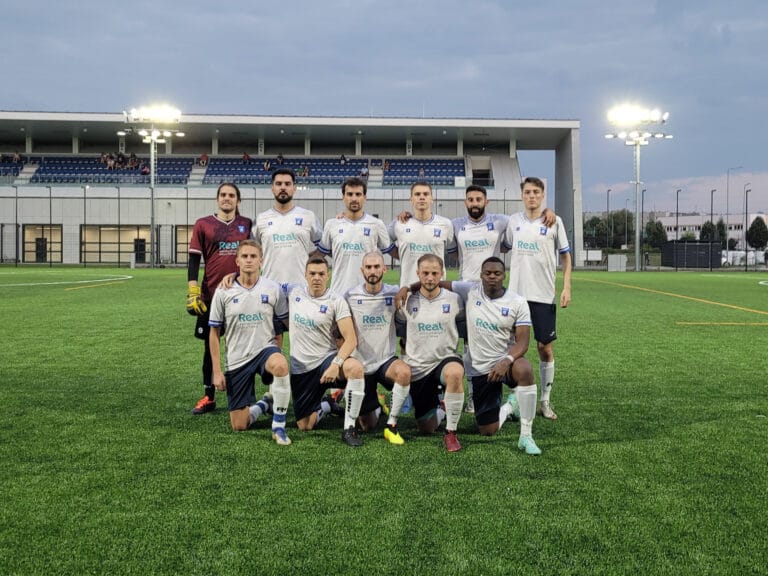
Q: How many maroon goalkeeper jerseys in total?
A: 1